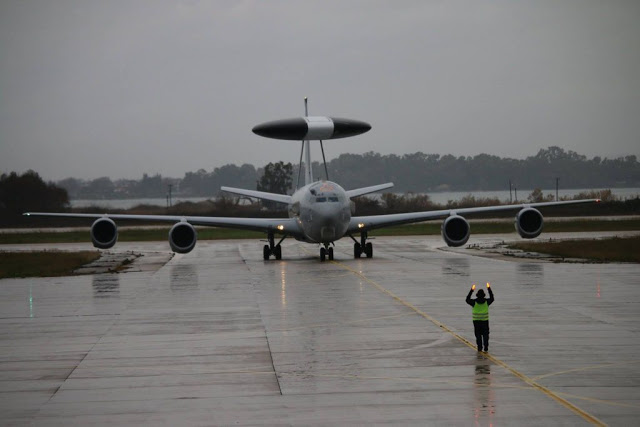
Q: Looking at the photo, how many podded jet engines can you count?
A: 4